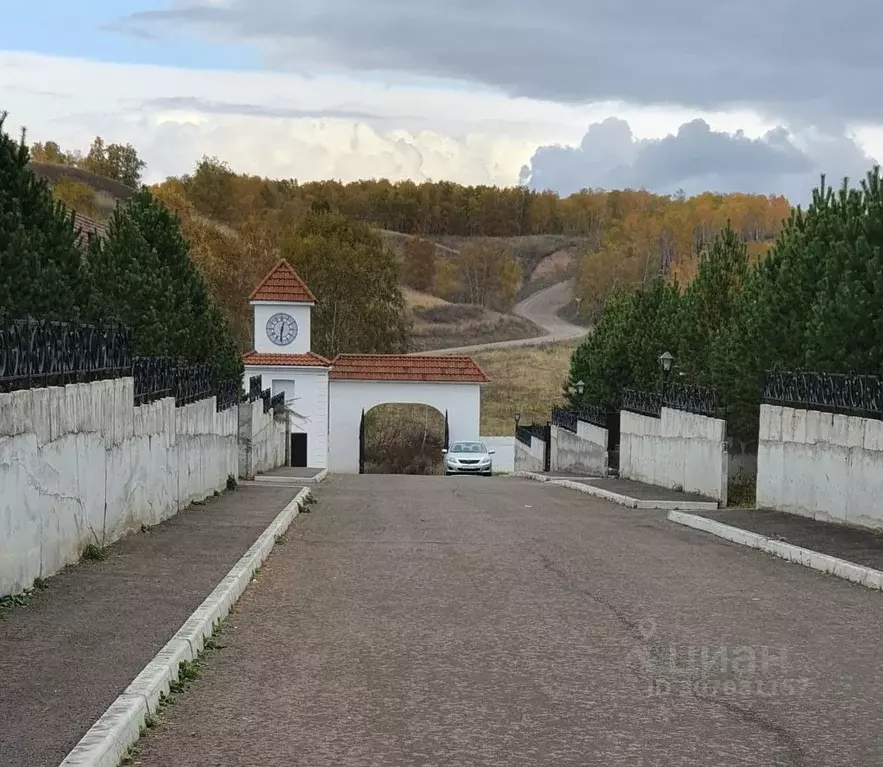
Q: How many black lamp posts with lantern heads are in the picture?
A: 3